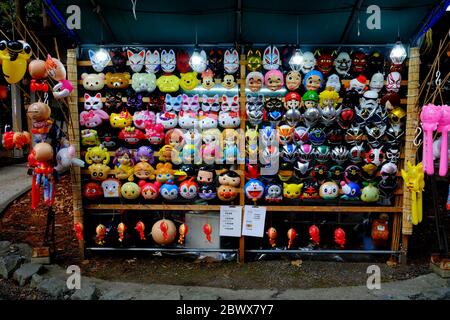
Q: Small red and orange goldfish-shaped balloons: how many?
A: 11